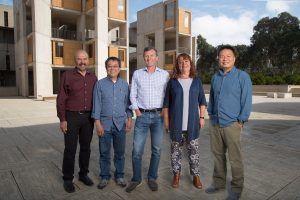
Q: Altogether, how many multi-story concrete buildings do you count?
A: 2